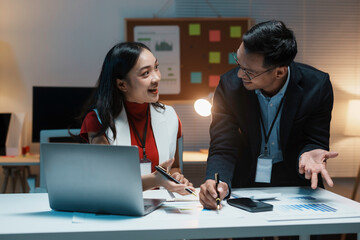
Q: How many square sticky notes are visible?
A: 7